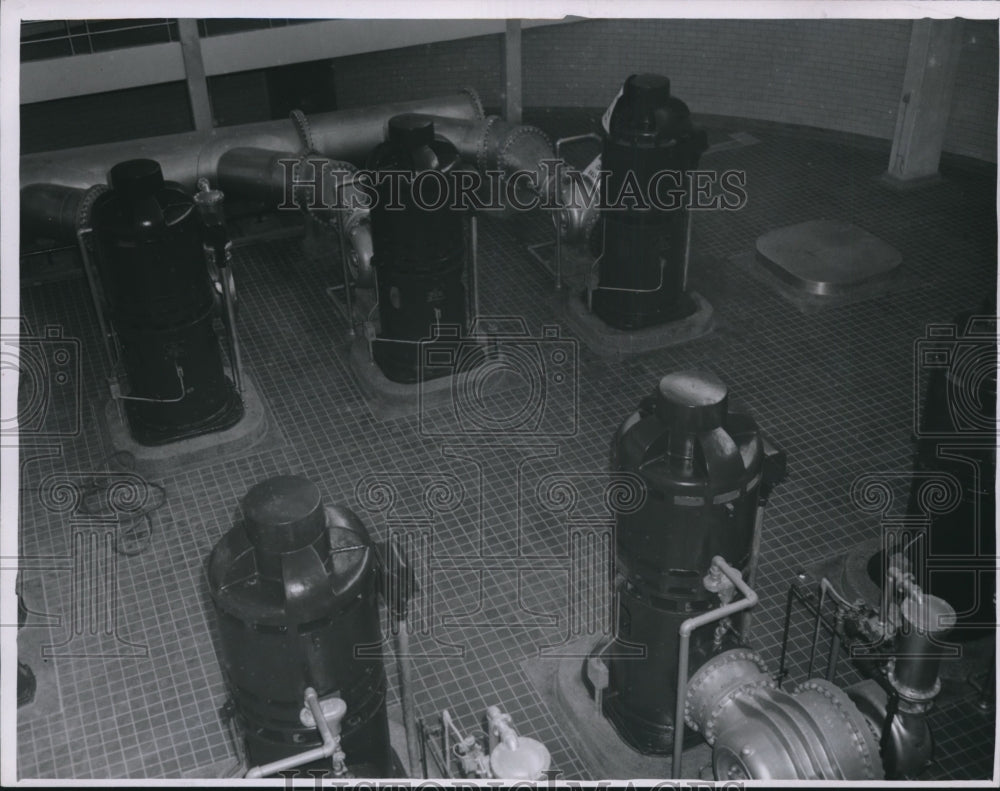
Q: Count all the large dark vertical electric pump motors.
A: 6